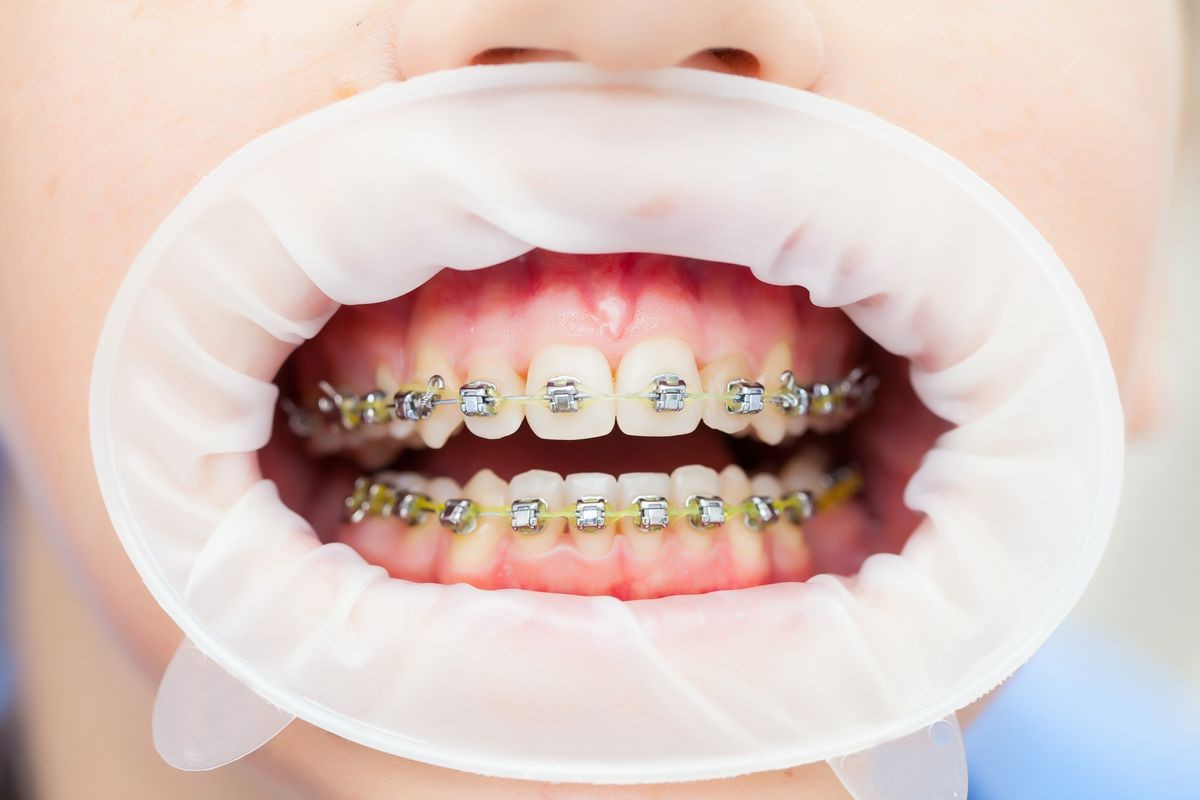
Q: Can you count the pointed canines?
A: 4